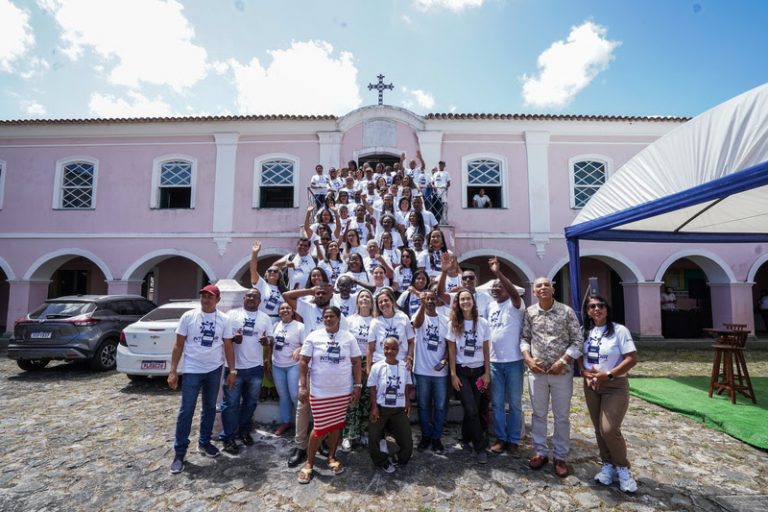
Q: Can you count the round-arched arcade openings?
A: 8